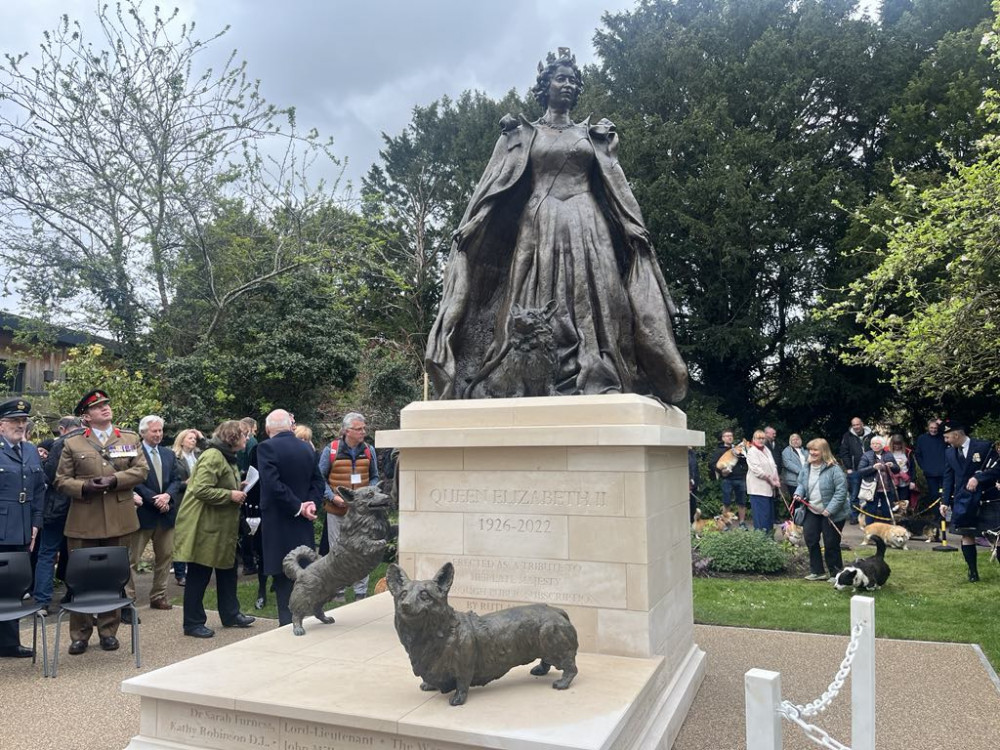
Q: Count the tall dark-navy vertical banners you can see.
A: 0